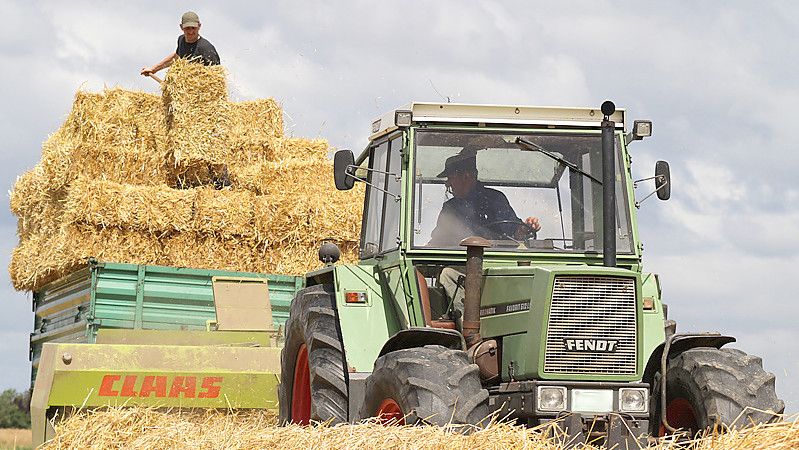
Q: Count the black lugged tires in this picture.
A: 3